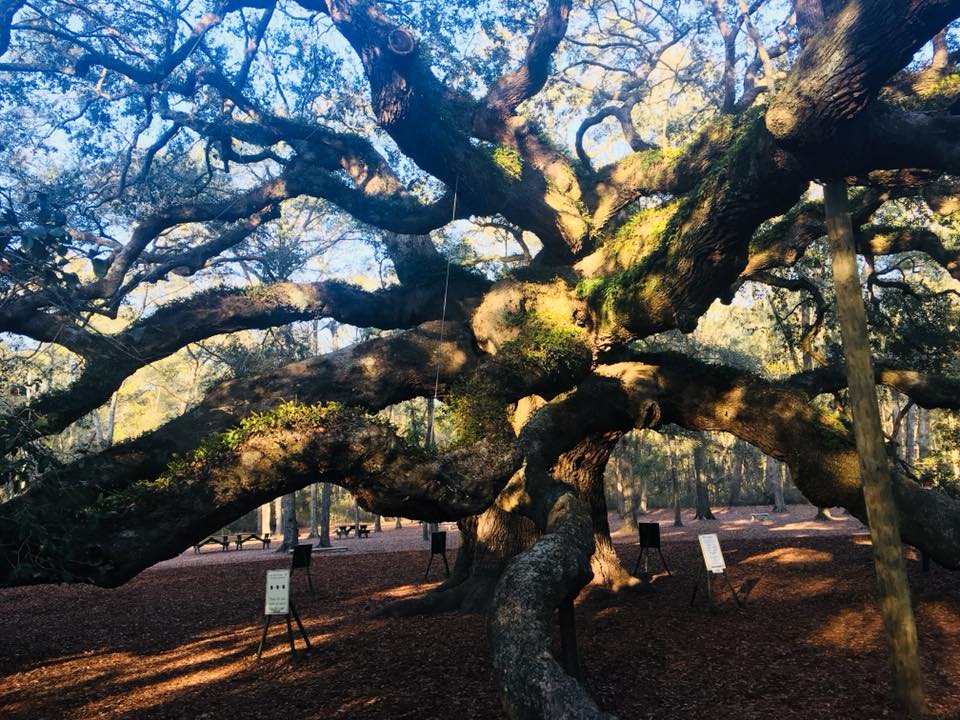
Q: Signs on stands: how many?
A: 5